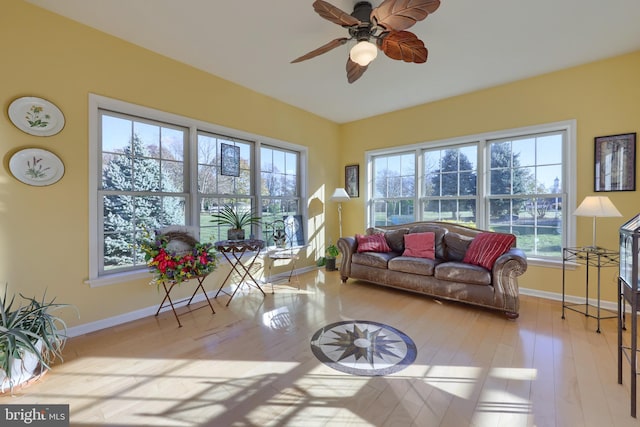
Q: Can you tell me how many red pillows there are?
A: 3